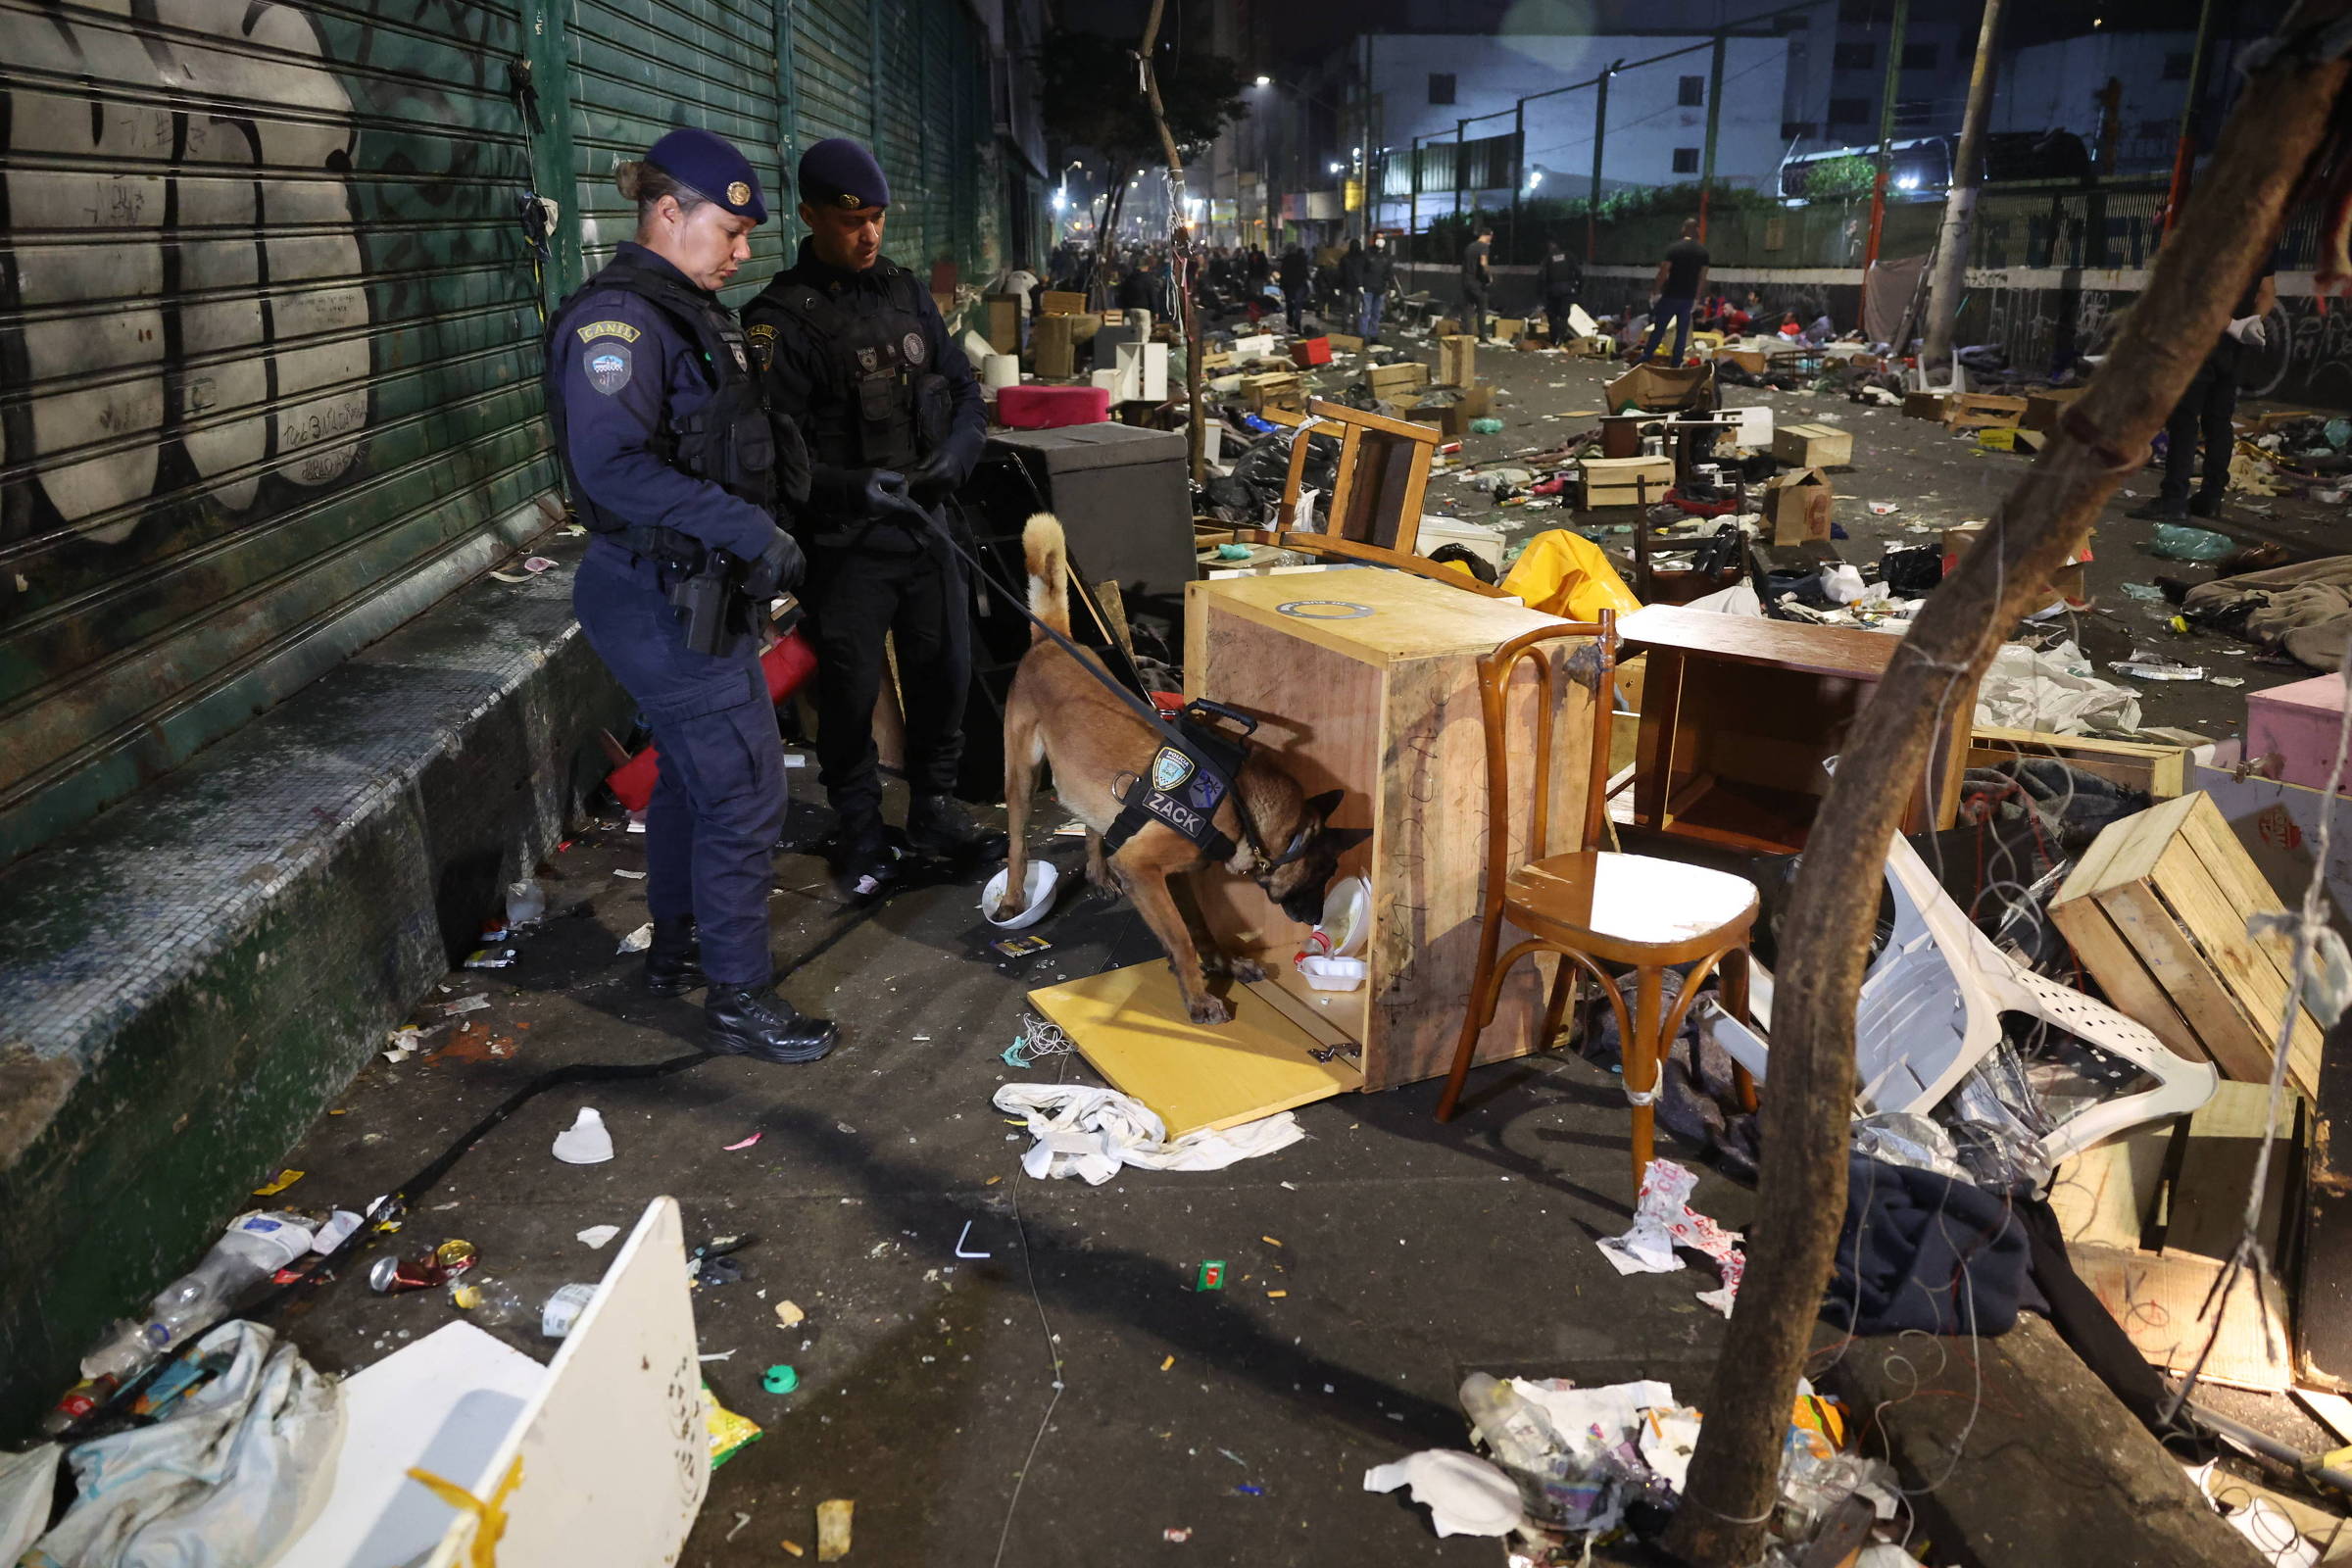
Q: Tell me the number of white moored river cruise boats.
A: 0